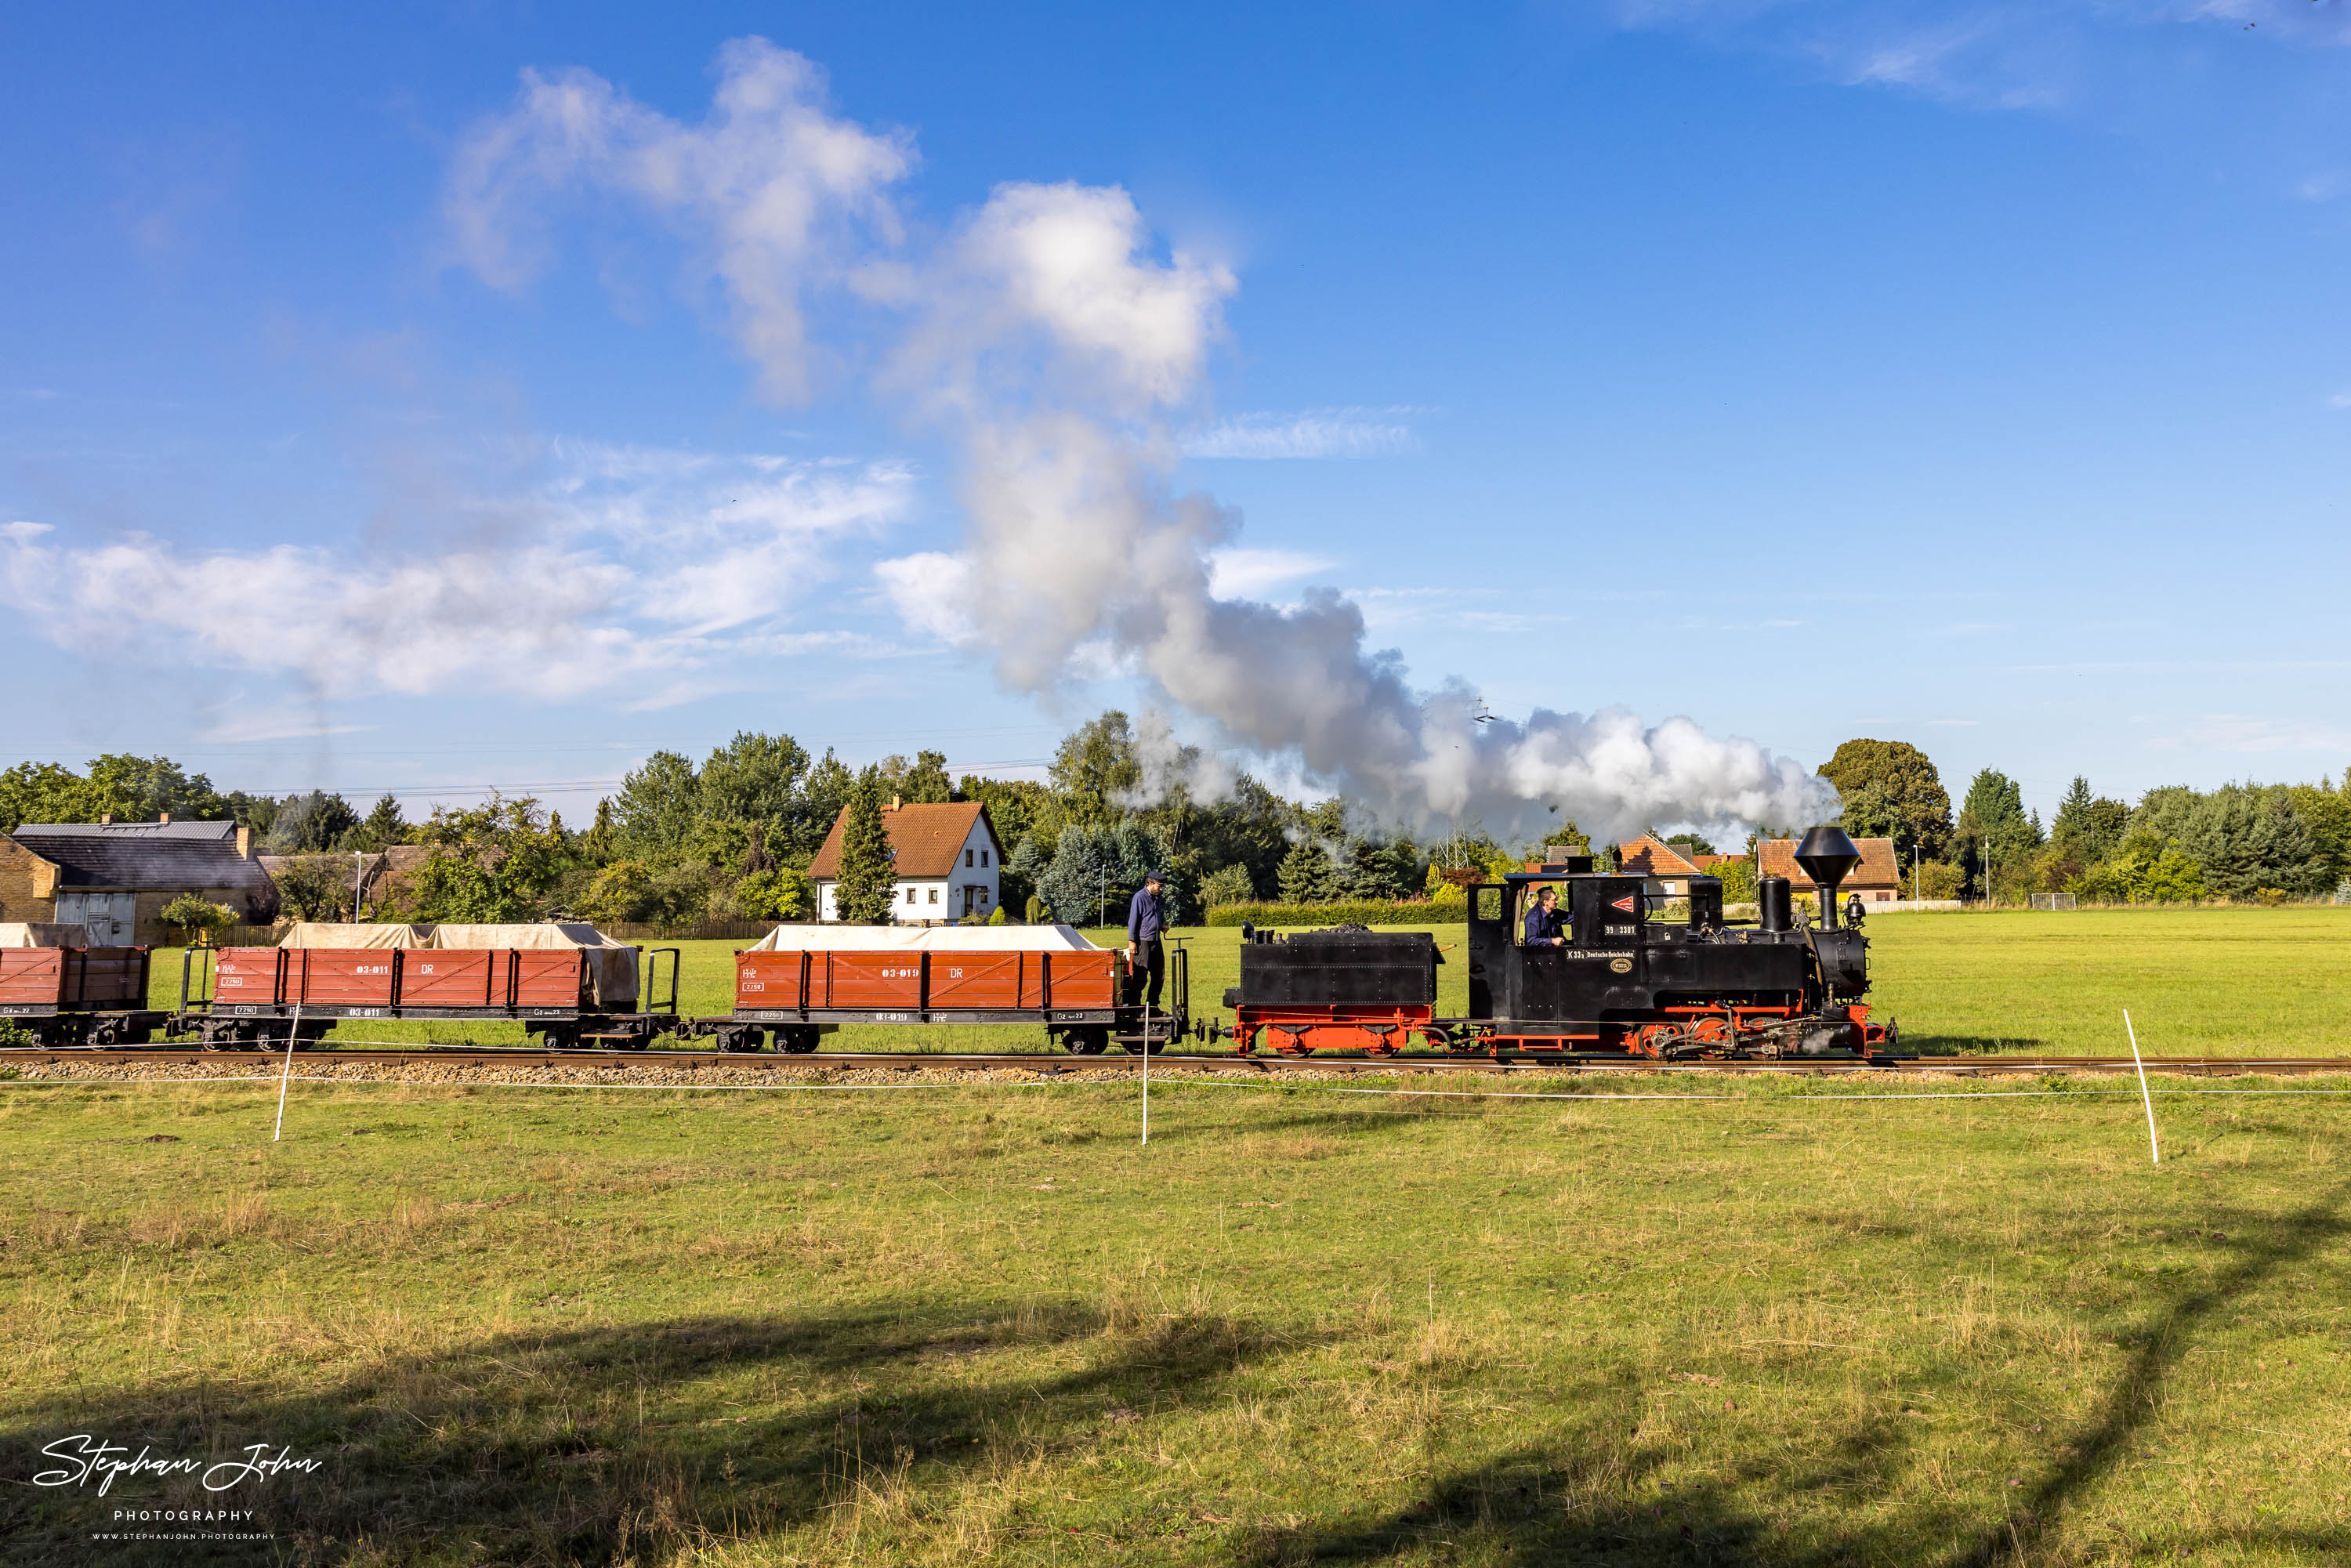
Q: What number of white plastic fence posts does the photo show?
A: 3